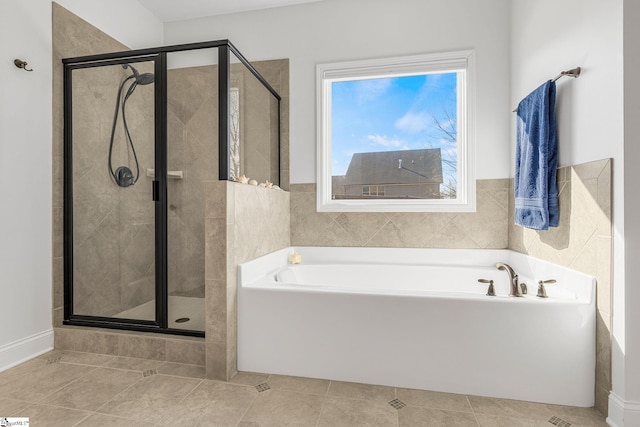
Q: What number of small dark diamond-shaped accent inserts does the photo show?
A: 5